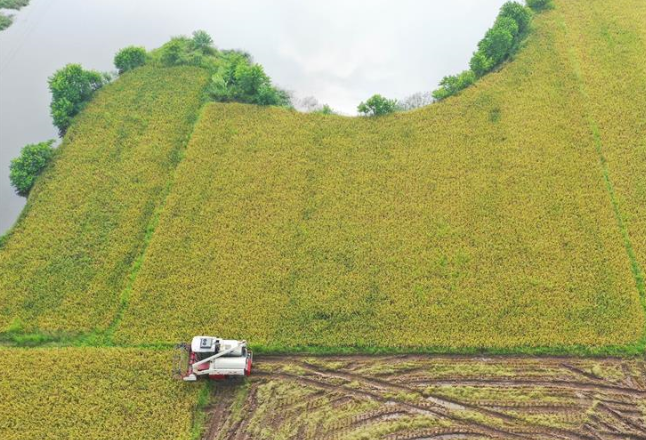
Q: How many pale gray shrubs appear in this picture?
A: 2